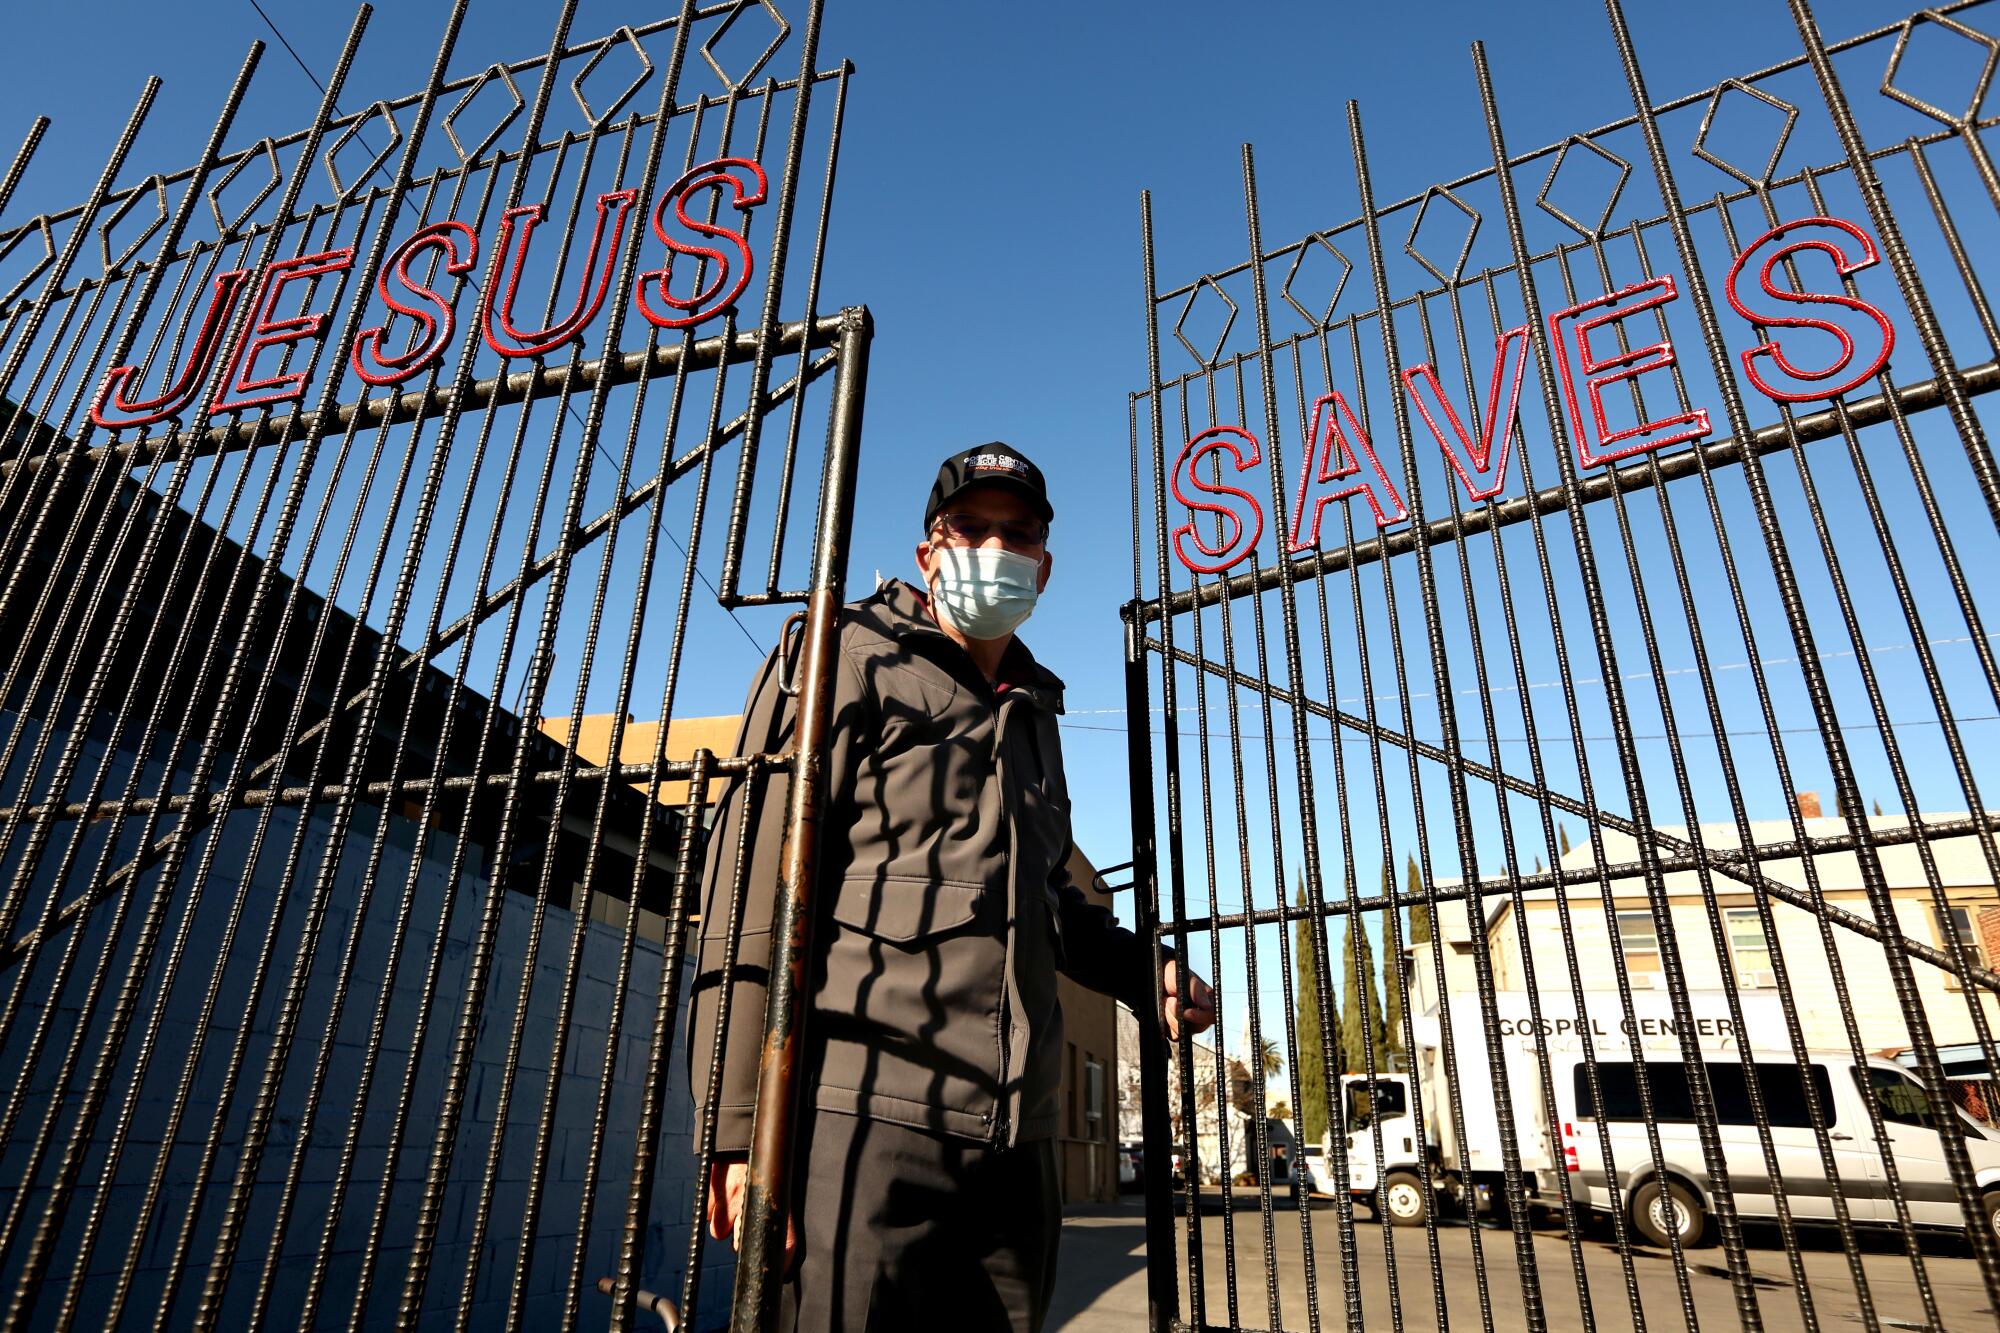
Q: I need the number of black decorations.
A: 13